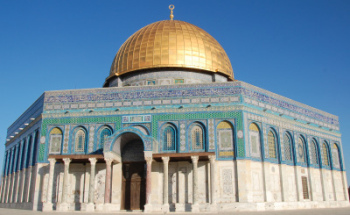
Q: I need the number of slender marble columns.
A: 8